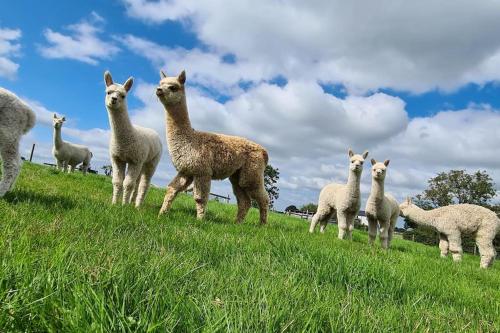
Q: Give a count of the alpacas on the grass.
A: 7